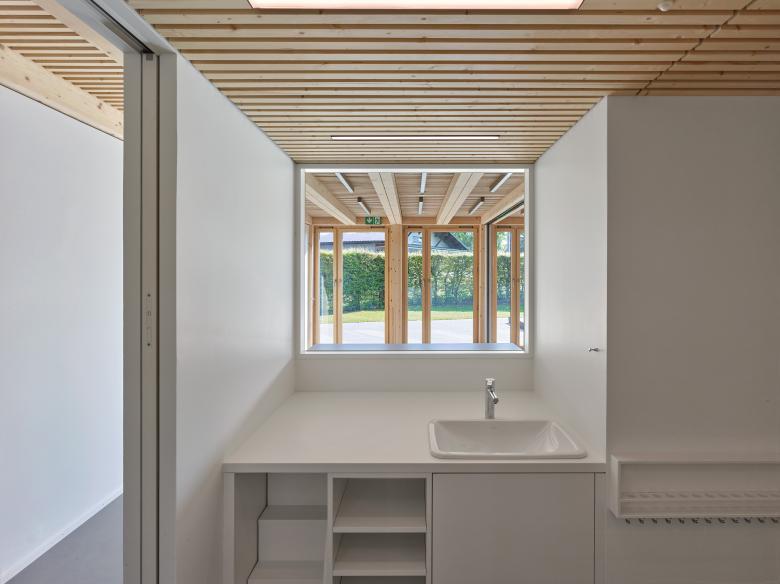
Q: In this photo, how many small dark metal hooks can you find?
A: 12